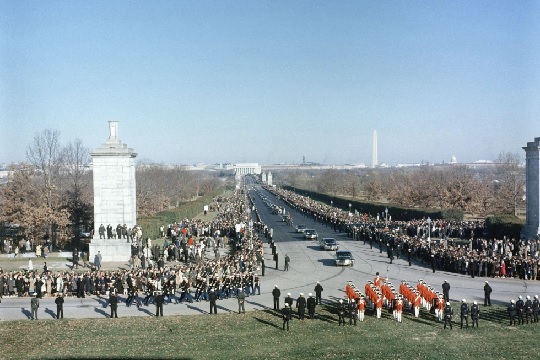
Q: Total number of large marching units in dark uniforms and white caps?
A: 1